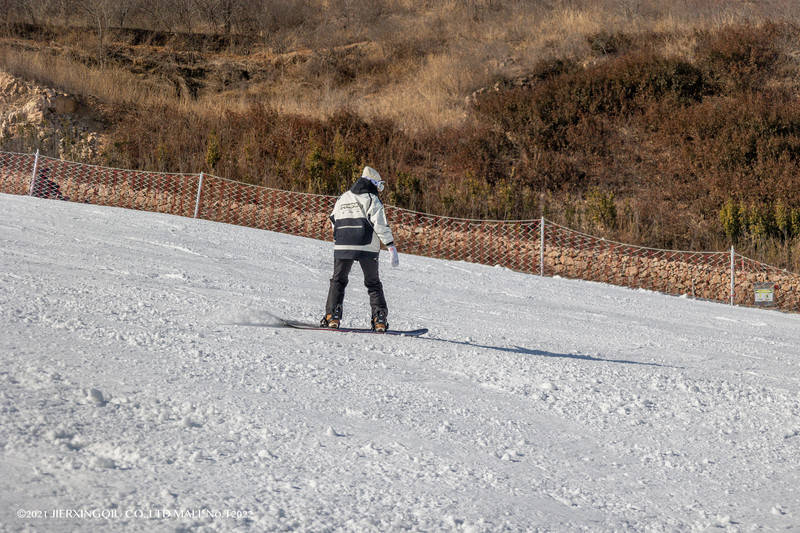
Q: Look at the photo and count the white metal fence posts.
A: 4